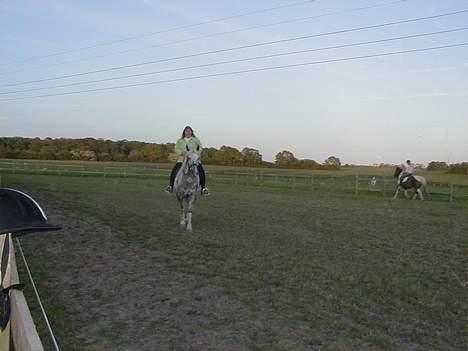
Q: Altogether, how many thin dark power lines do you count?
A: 5